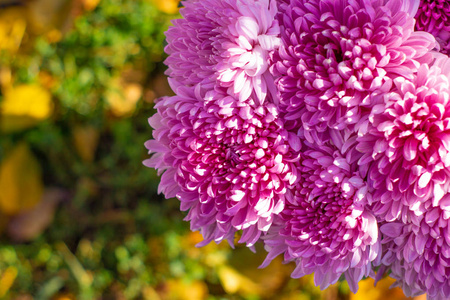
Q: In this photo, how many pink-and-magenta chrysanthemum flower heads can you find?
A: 7